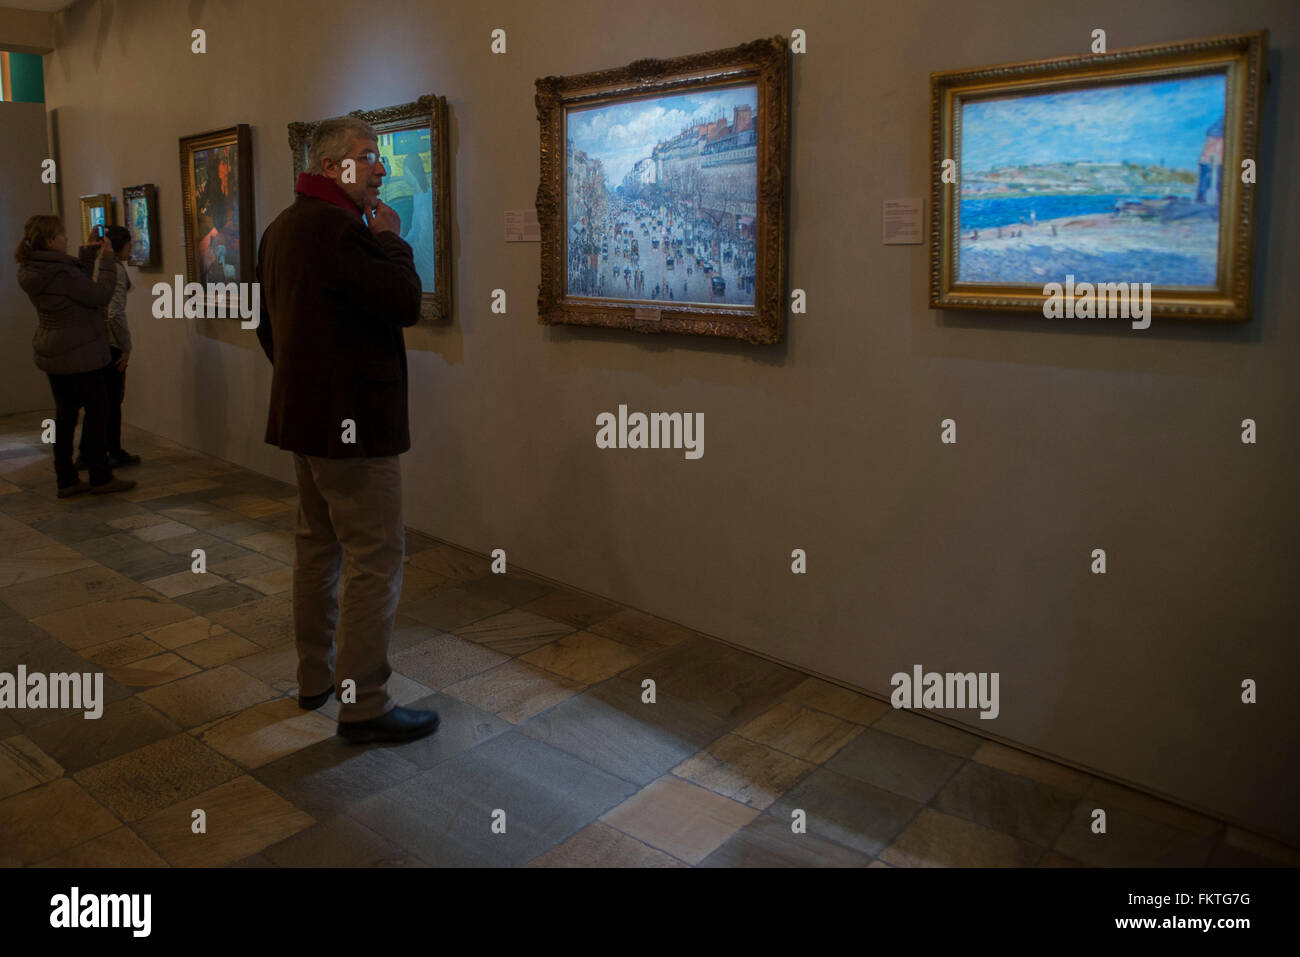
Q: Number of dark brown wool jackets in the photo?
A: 1